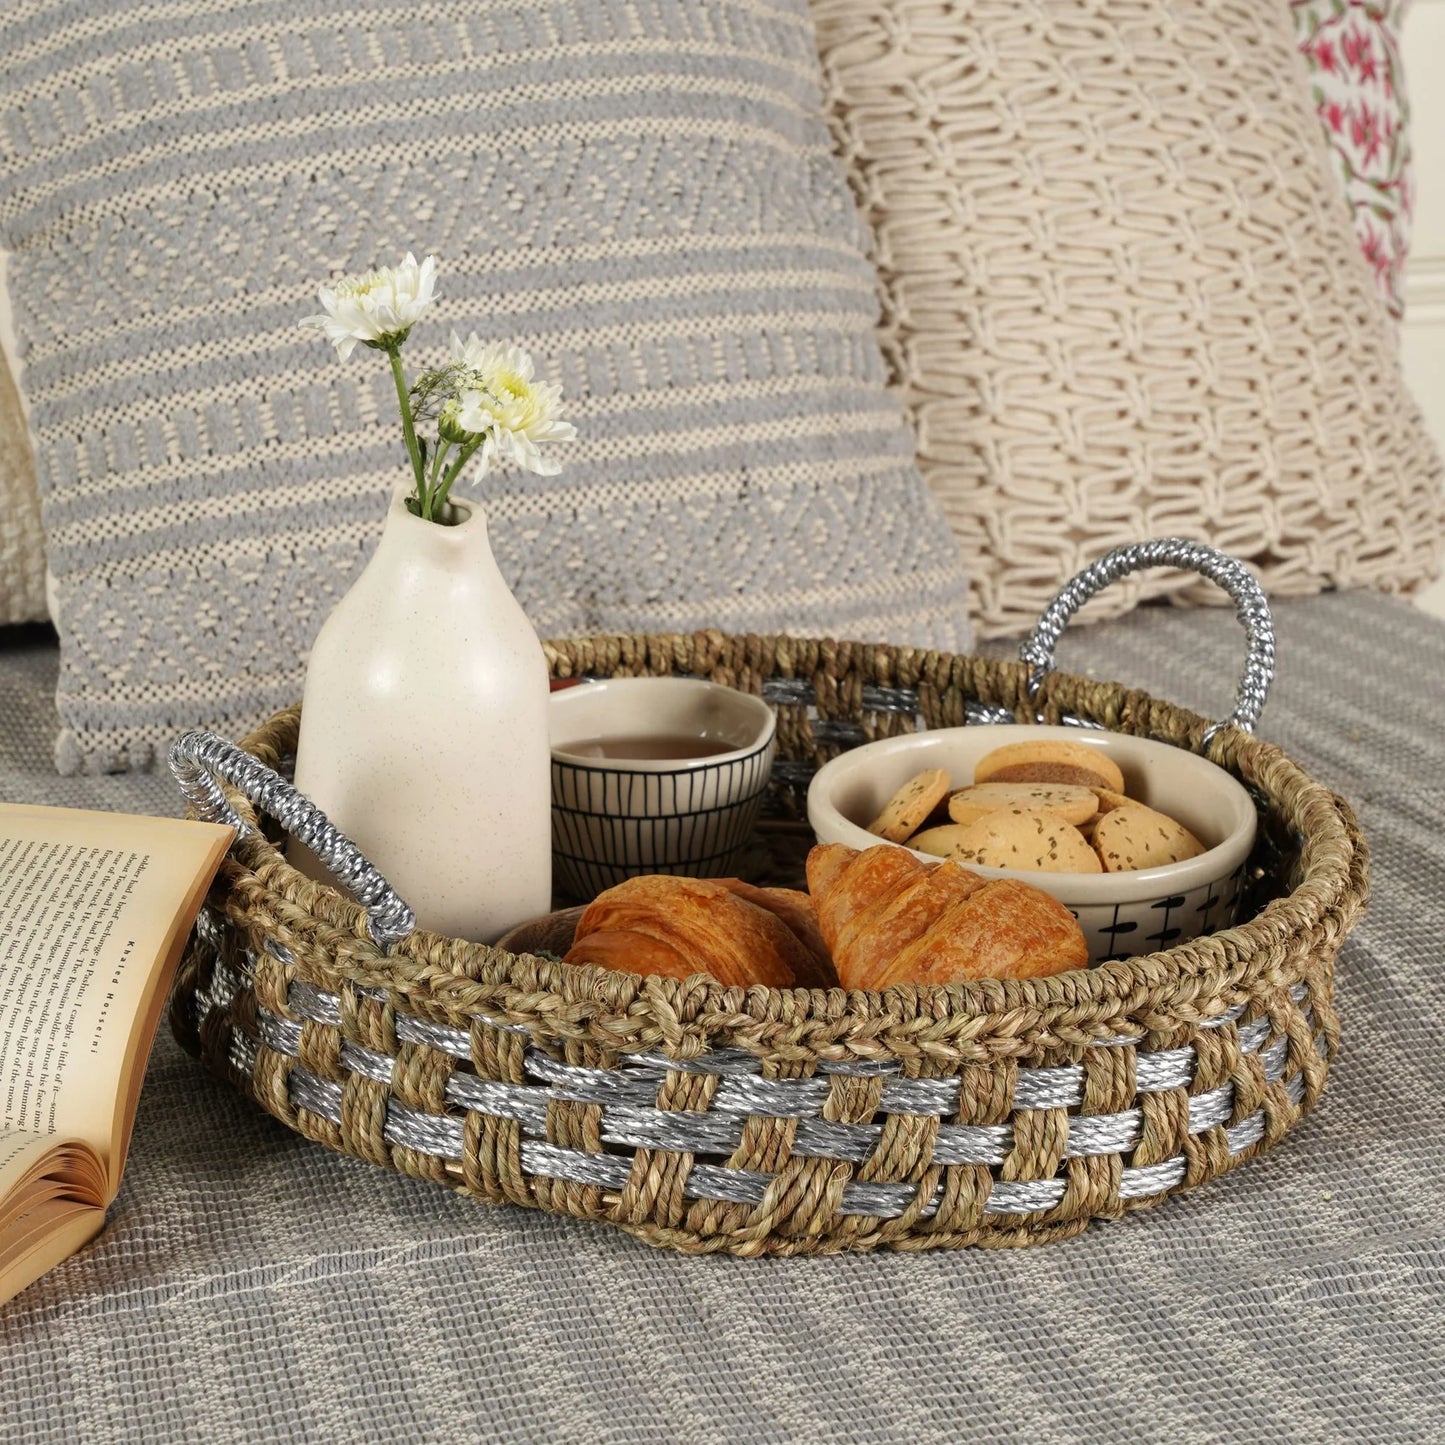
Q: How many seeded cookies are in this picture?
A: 5